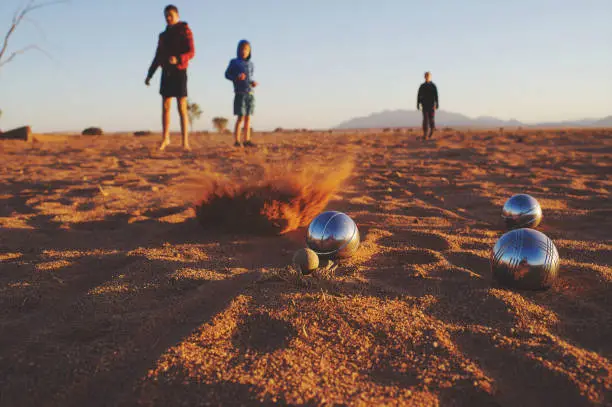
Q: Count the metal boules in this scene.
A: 3